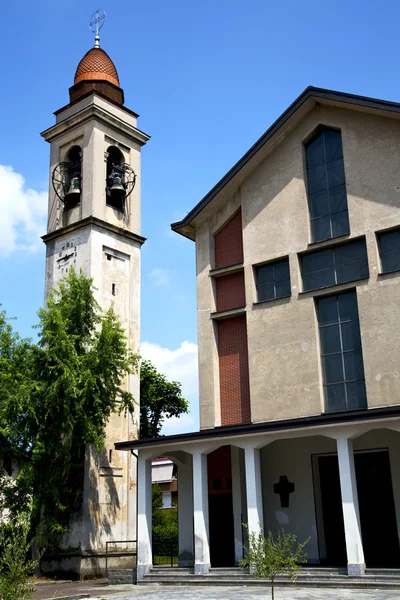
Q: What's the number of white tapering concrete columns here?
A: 4